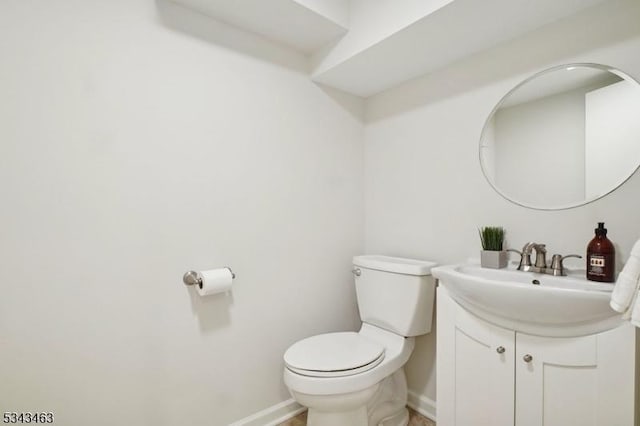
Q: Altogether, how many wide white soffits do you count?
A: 2